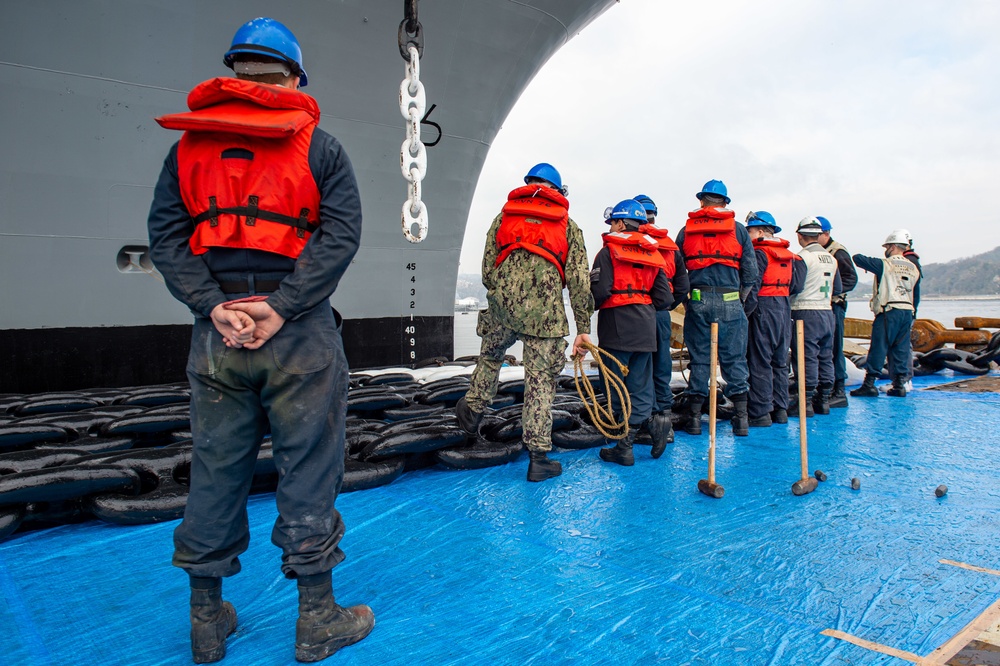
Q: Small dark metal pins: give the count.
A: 3